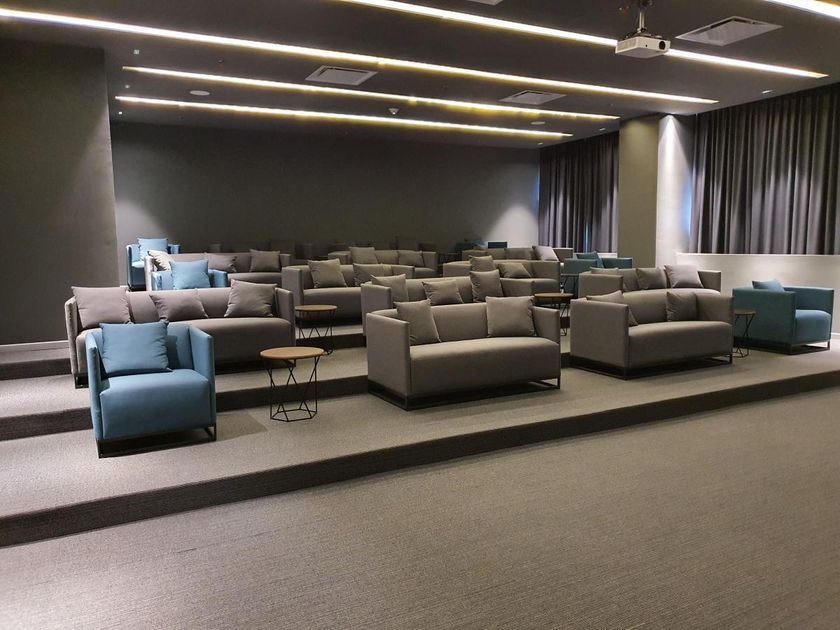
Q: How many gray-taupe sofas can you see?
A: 10